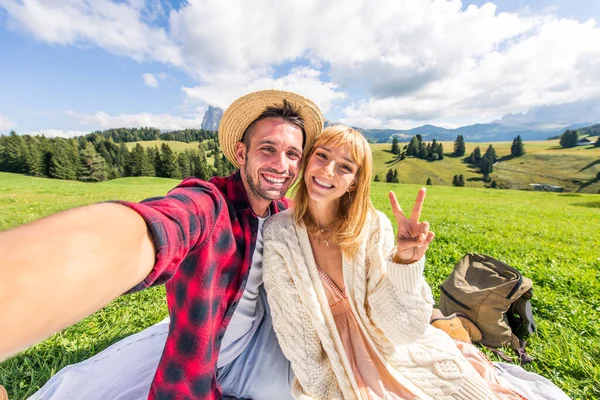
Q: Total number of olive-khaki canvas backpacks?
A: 1